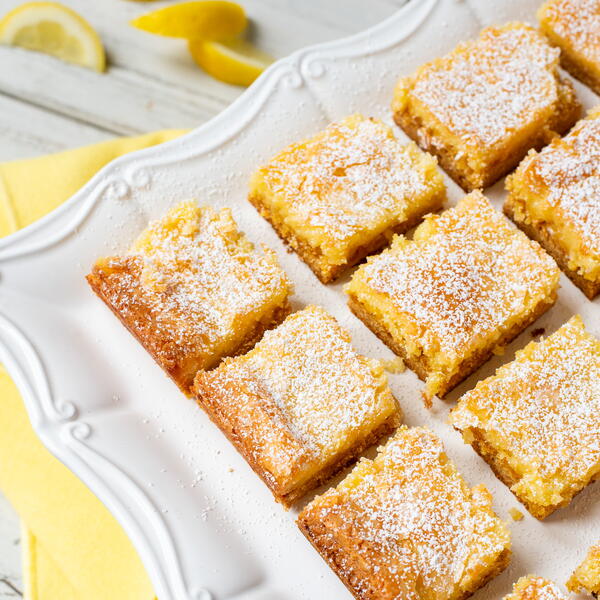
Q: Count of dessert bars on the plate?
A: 11